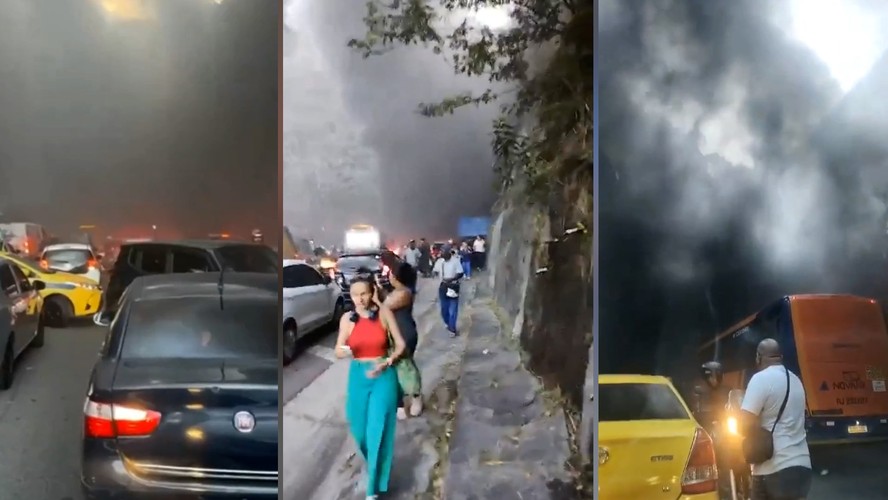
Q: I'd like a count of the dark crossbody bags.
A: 2